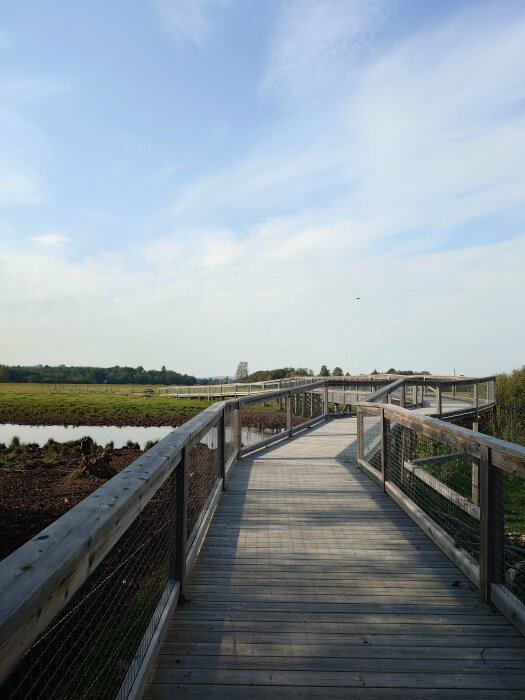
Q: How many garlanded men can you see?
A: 0